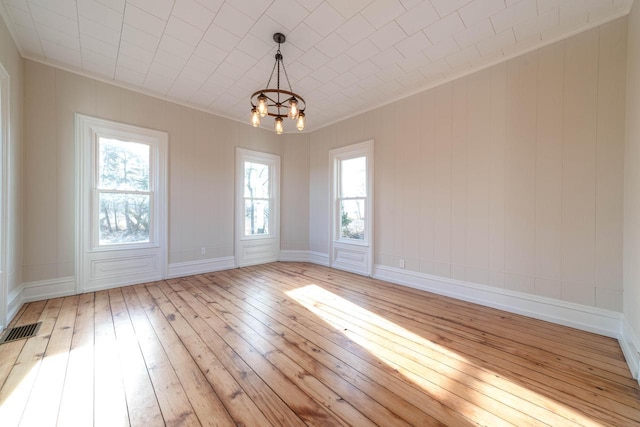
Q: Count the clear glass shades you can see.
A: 5